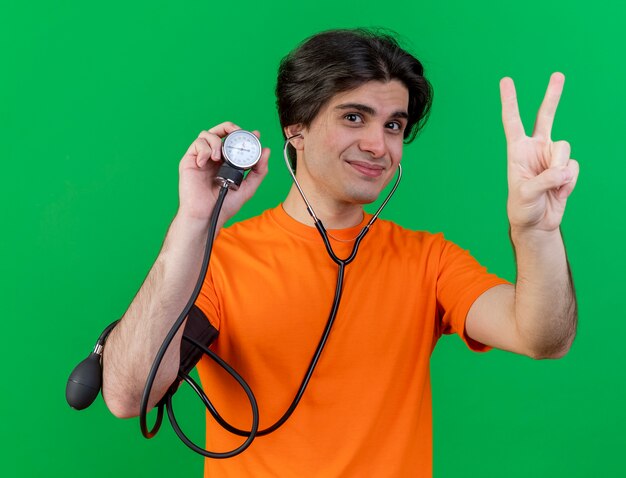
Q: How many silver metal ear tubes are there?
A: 2